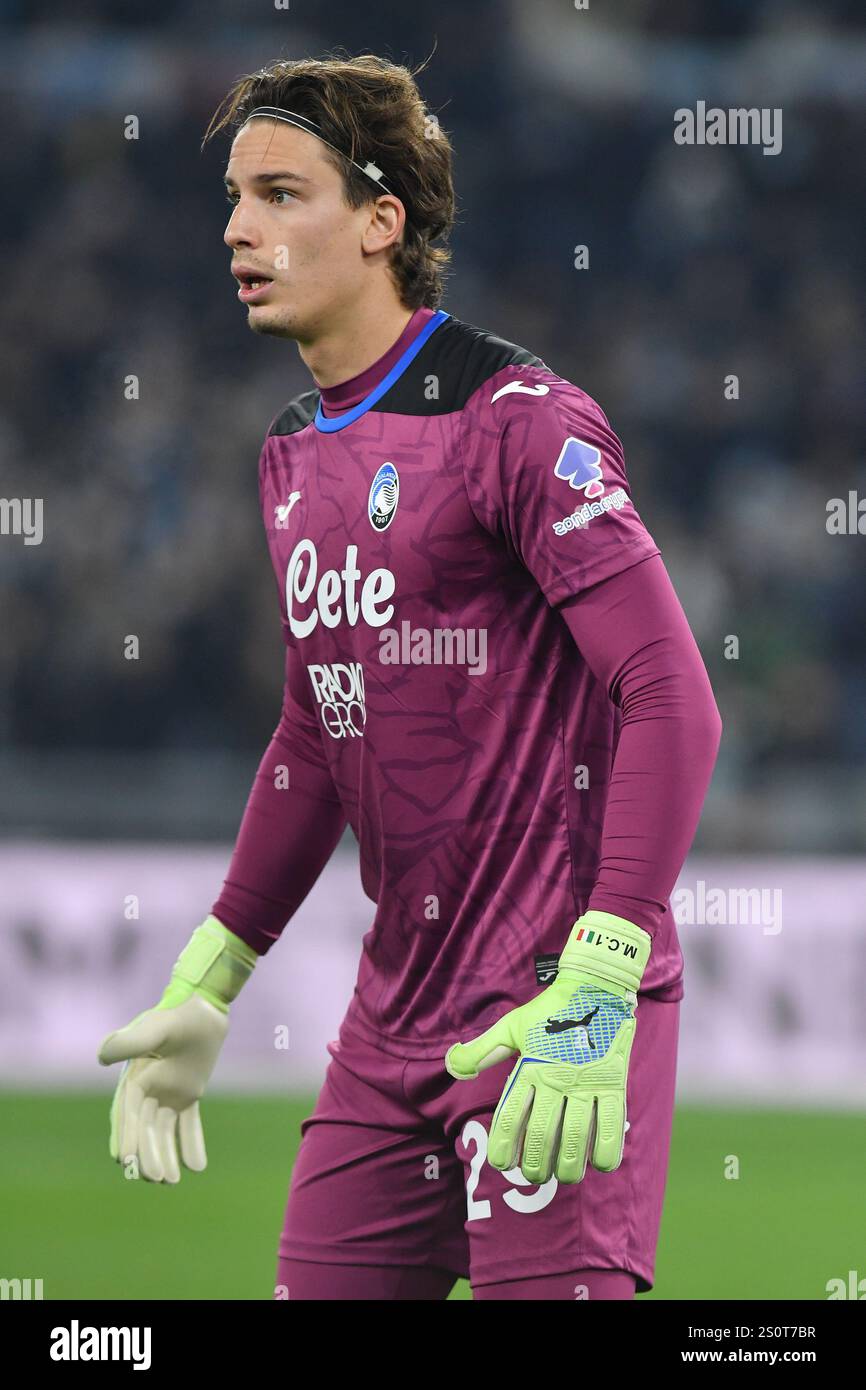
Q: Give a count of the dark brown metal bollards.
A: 0